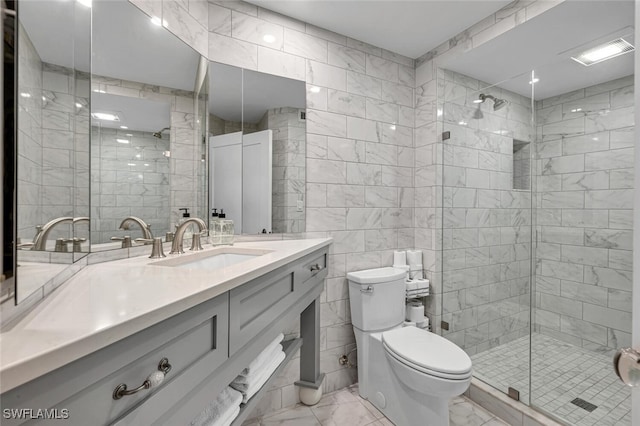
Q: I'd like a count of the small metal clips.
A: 3